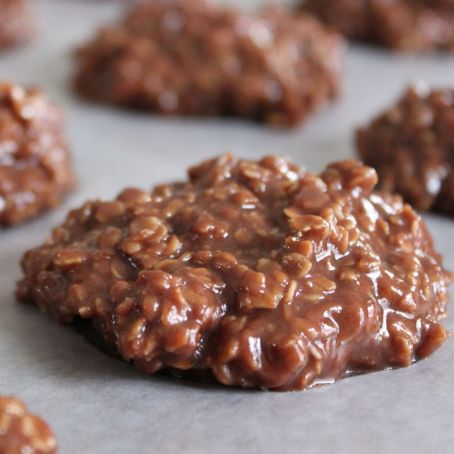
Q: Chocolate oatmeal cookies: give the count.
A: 7